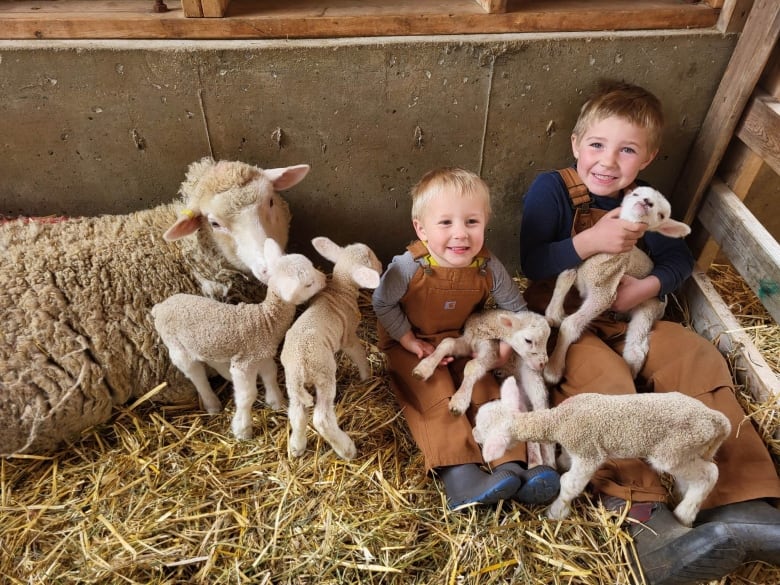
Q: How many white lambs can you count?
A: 5